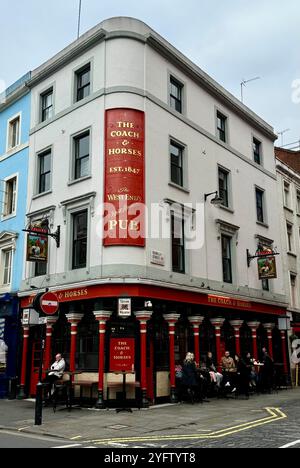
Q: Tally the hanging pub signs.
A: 2